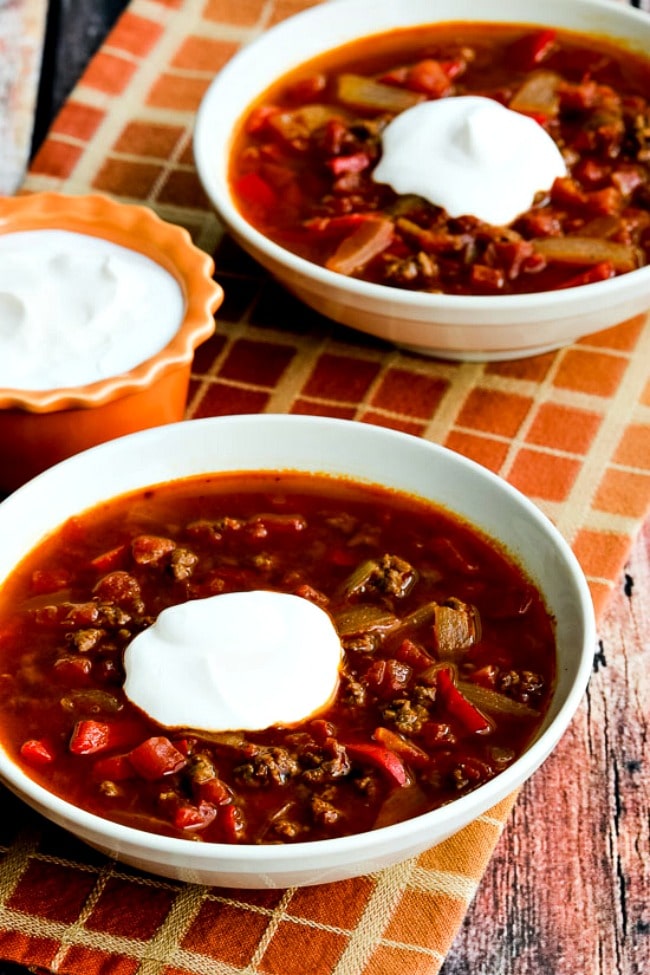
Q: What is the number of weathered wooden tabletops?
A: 1